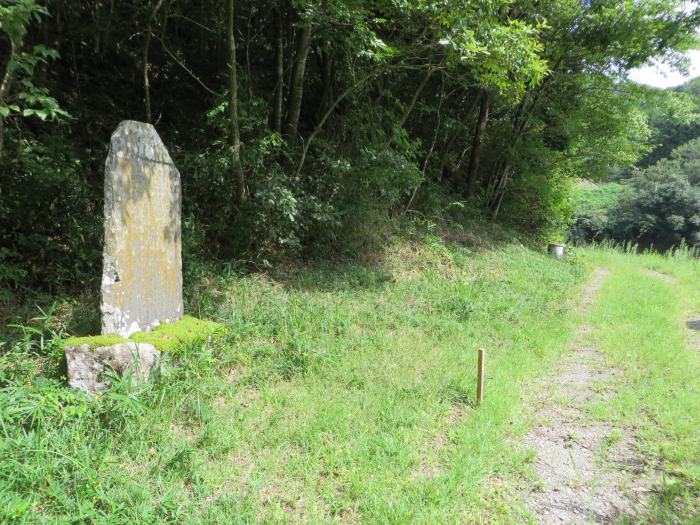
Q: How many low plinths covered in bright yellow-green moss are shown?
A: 1